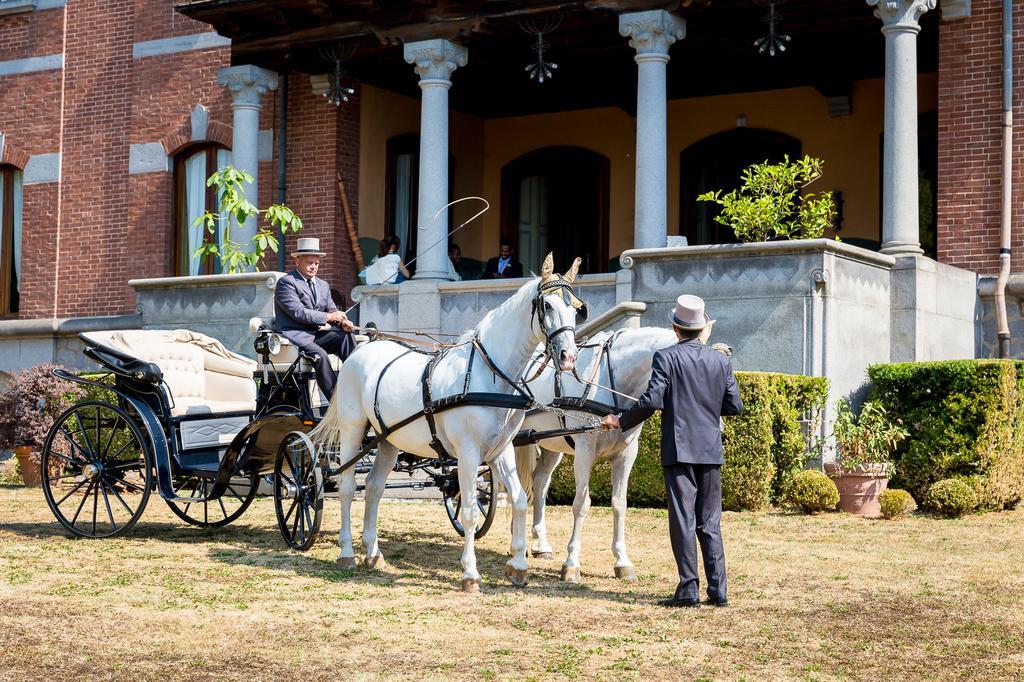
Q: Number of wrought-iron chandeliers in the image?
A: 3